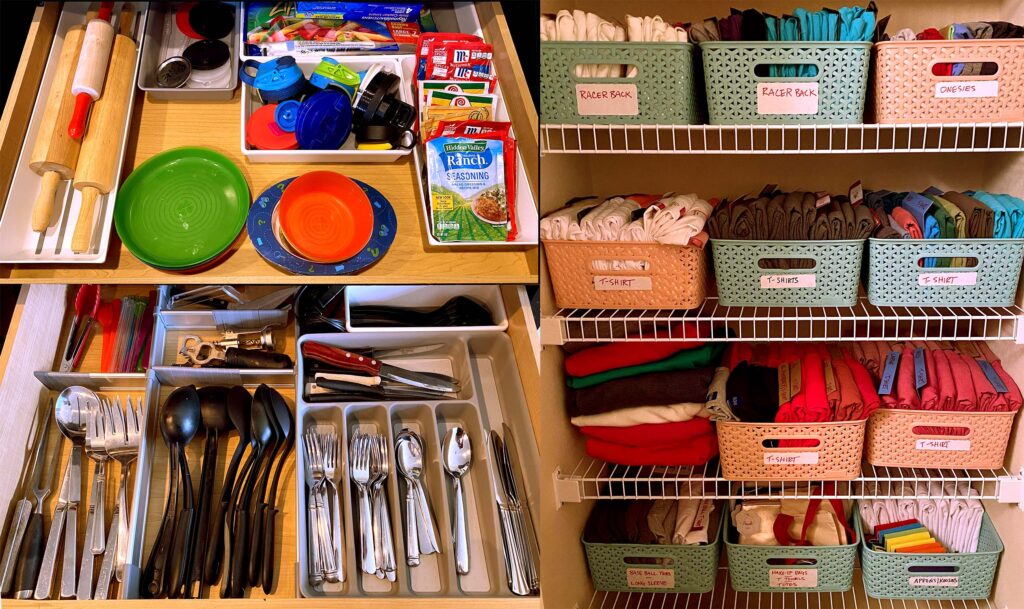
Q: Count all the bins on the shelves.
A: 11